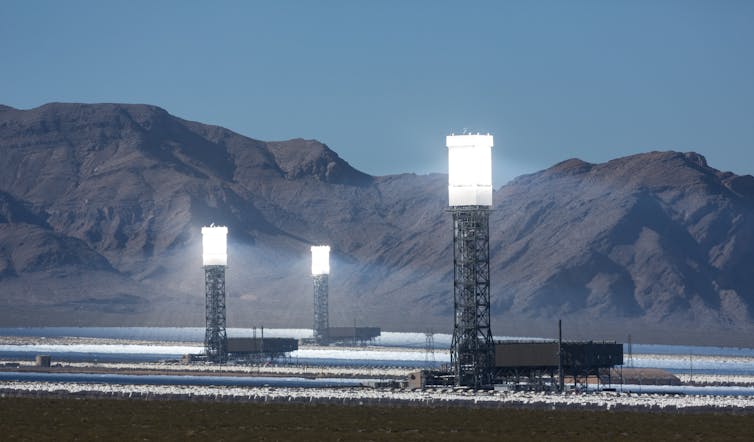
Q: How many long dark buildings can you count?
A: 3